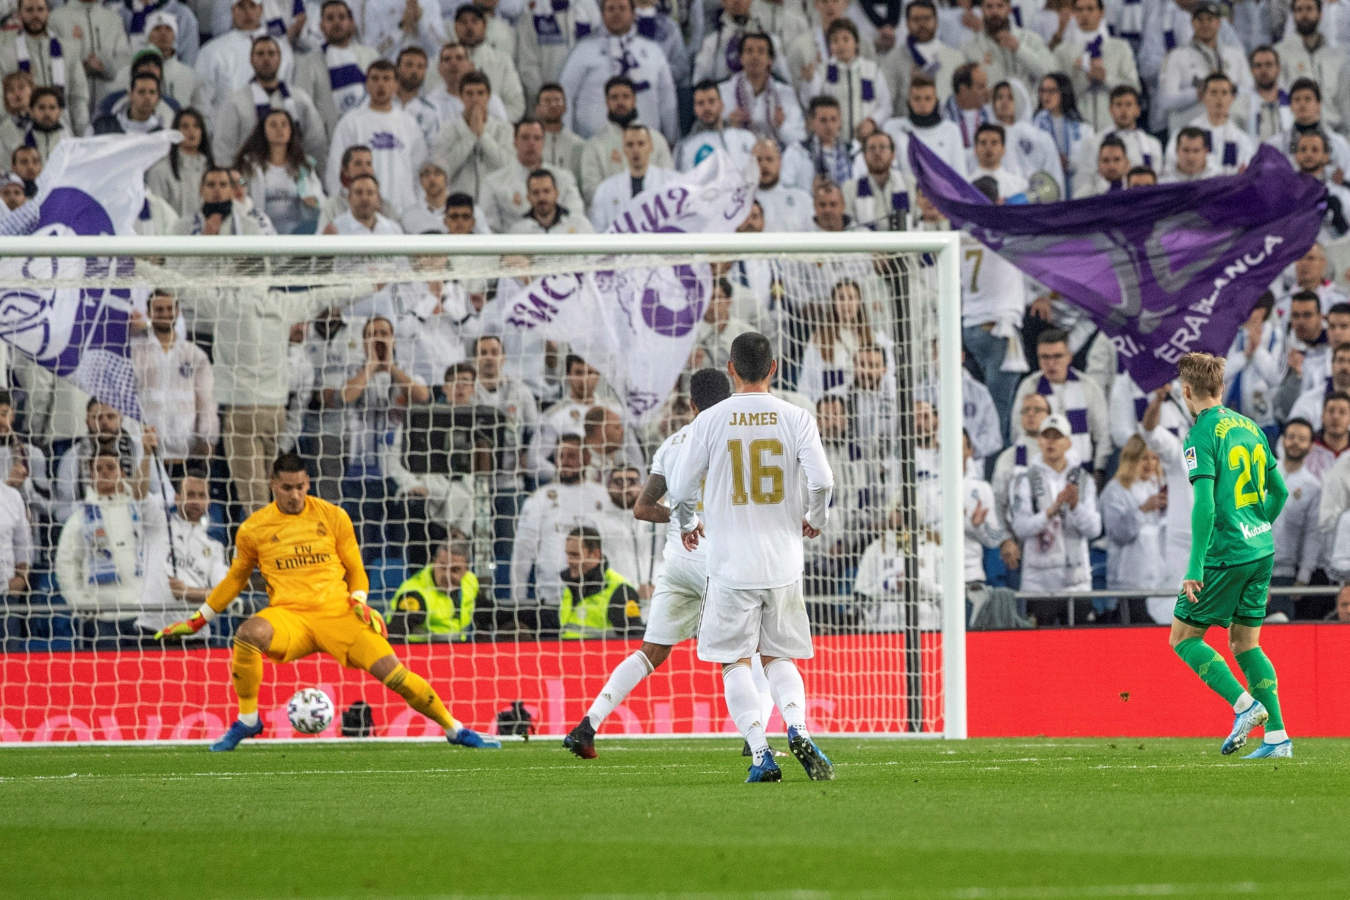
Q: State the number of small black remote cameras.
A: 2